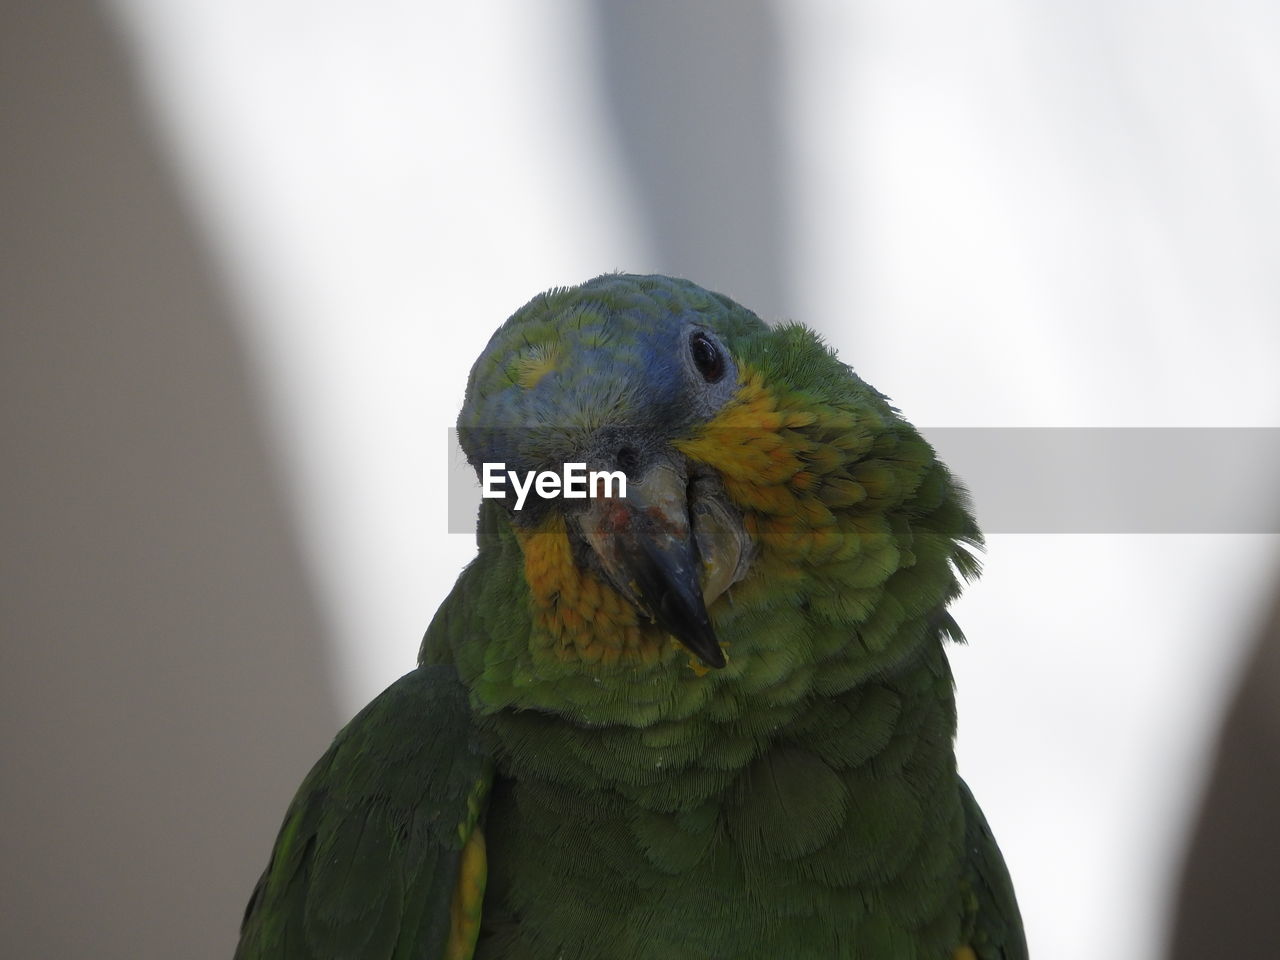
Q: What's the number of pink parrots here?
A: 0